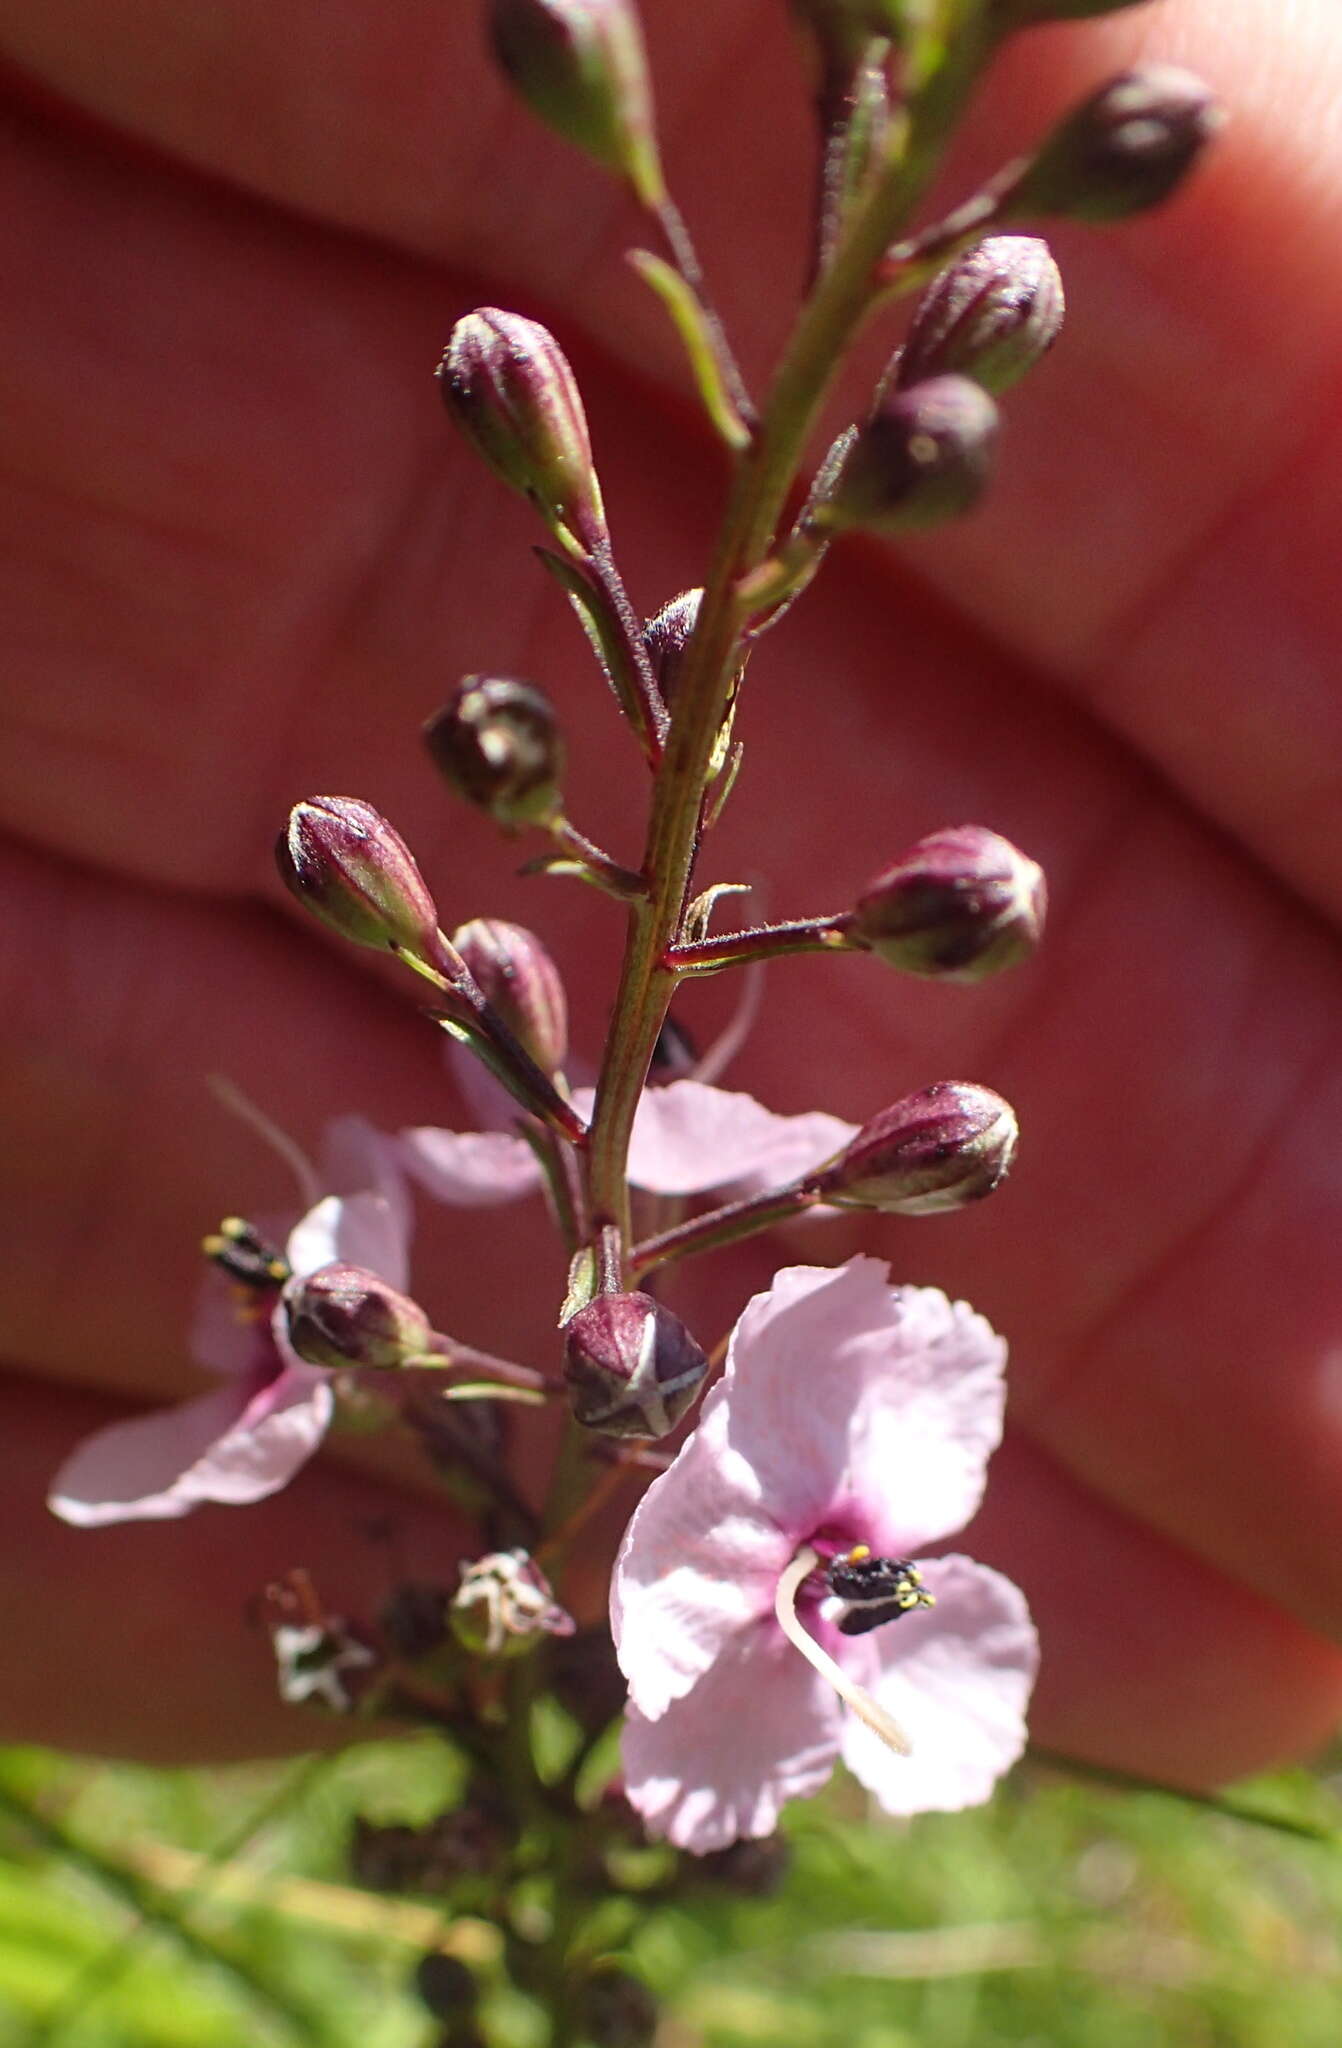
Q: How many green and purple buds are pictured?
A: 13